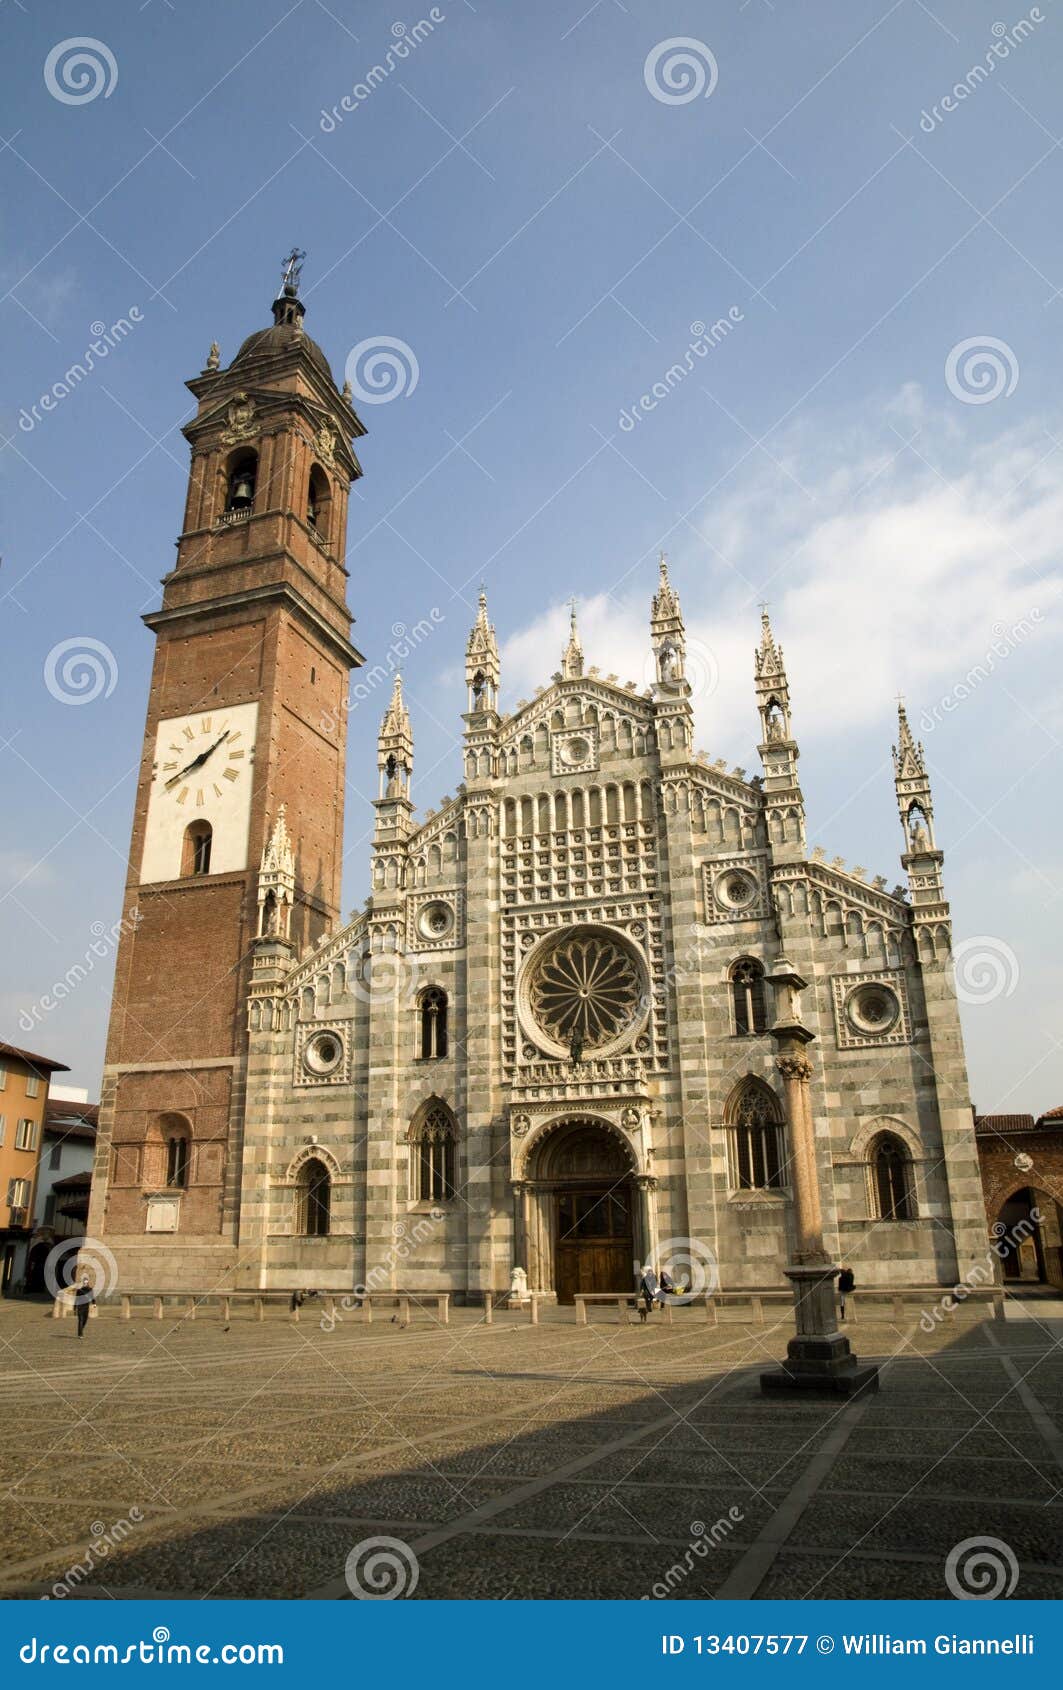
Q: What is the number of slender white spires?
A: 7